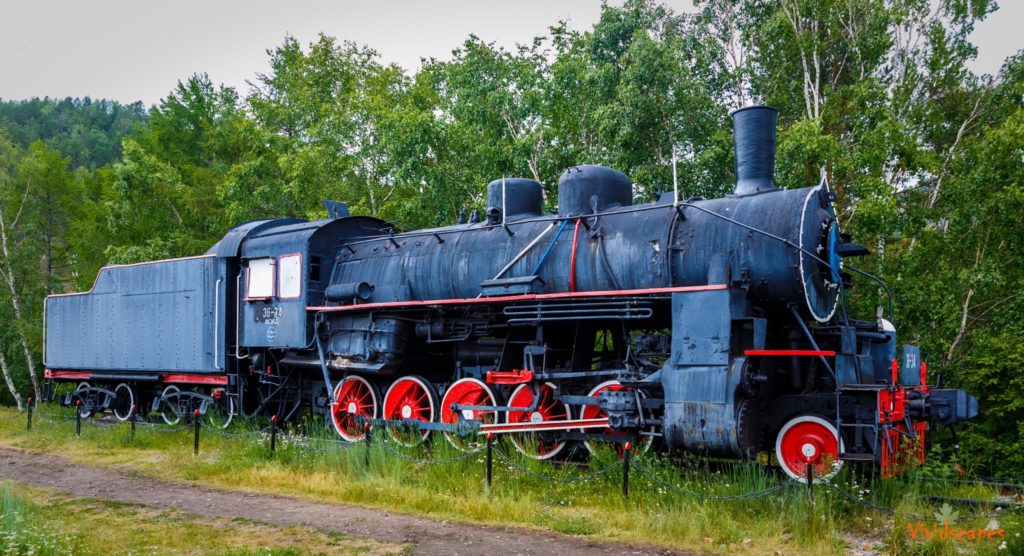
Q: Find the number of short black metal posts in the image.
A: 9